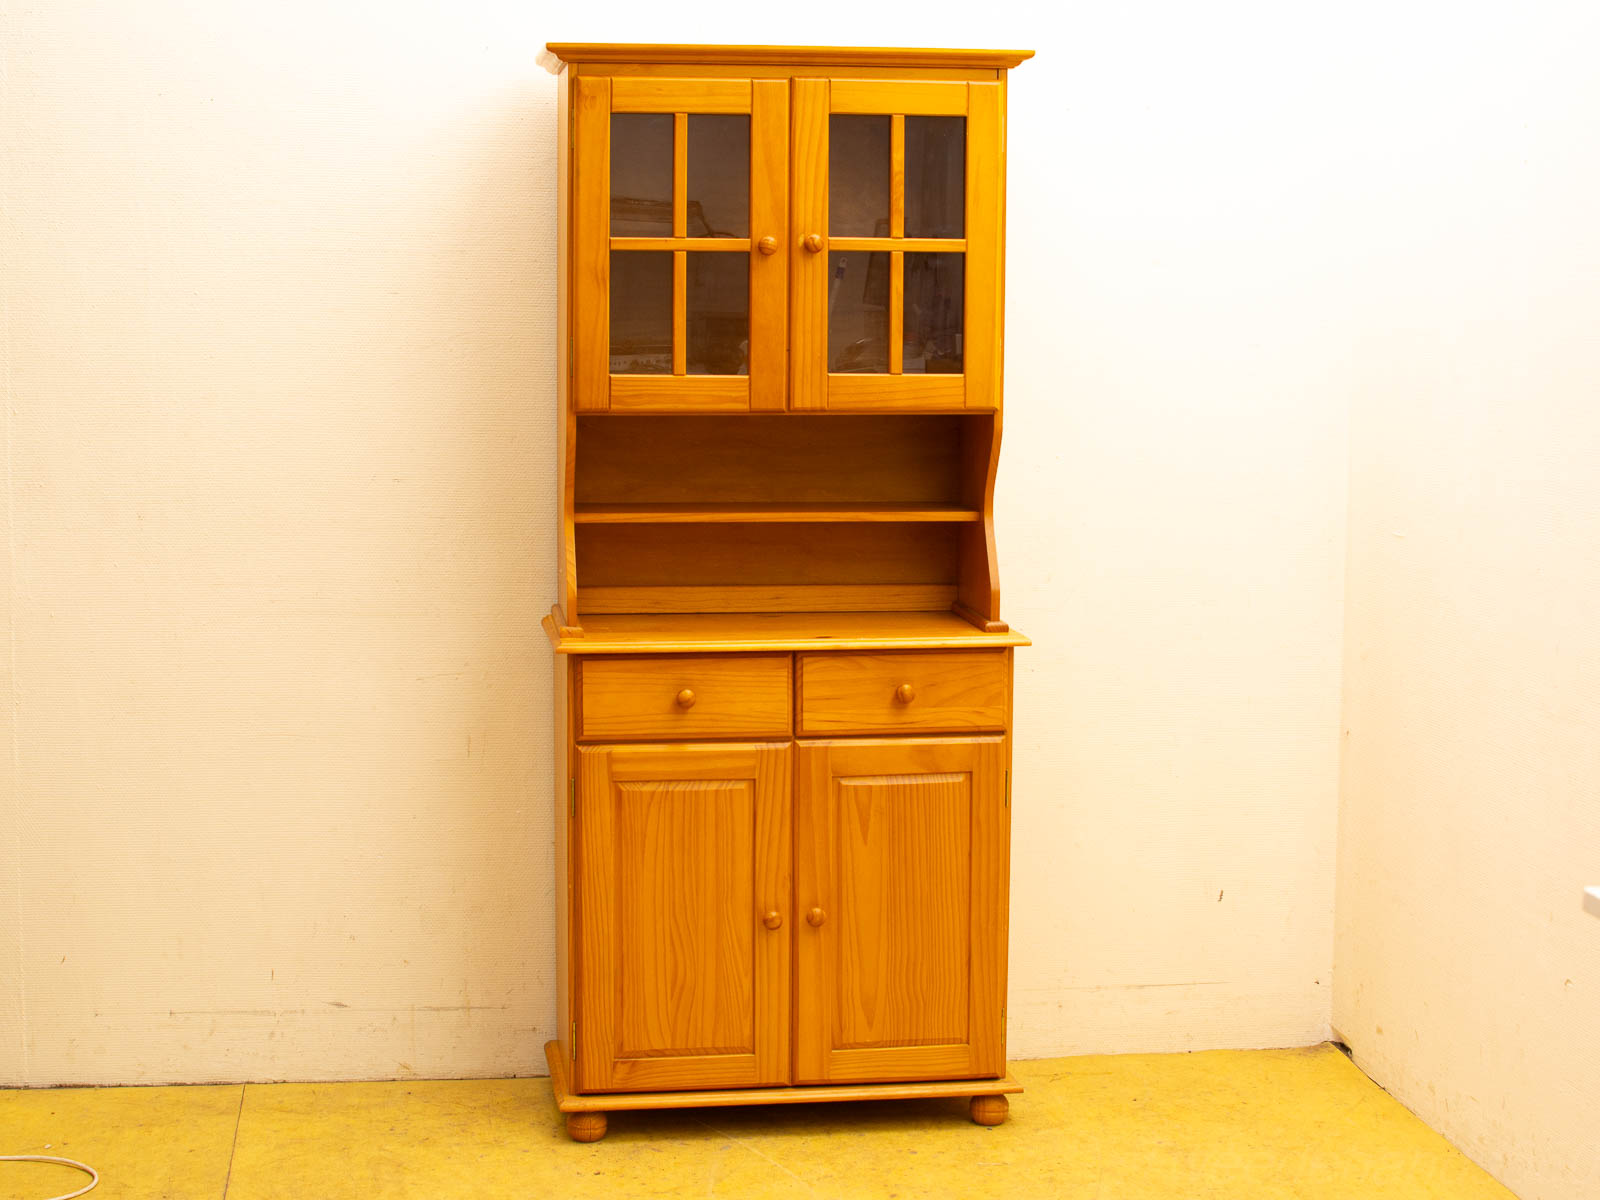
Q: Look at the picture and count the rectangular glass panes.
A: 8